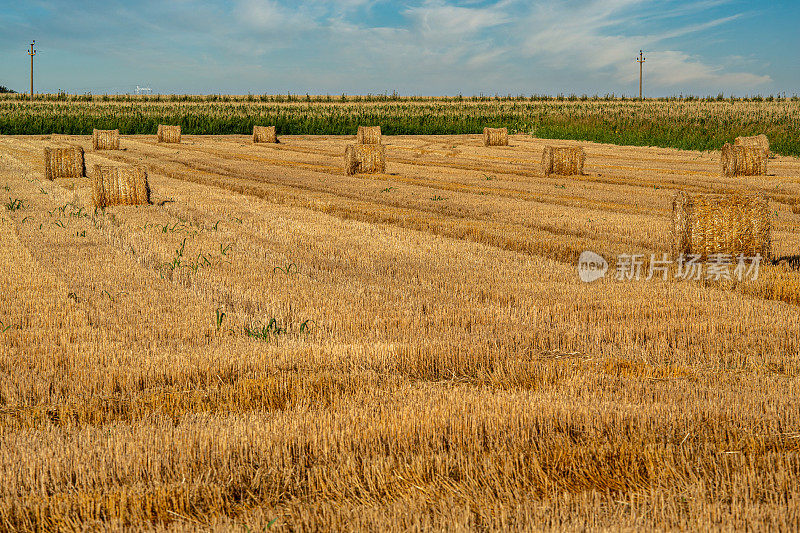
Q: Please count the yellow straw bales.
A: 12